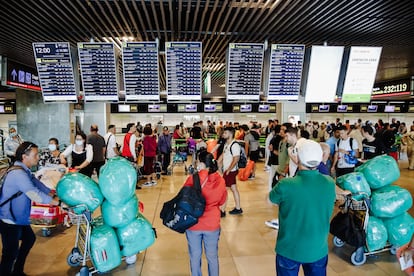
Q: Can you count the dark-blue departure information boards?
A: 6